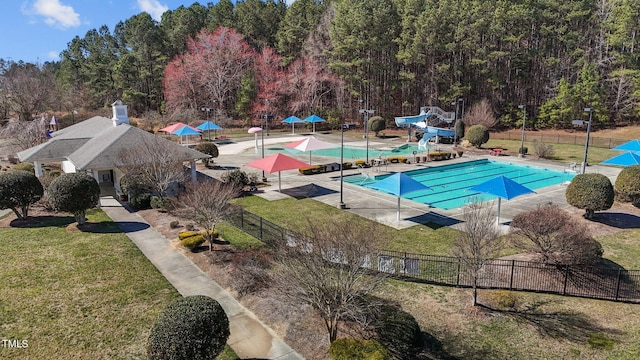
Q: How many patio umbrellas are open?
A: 11